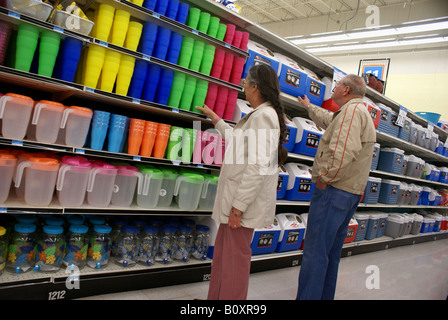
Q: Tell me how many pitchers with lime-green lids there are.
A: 4